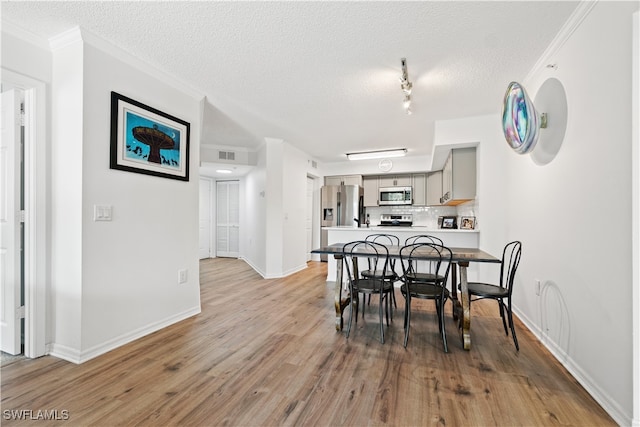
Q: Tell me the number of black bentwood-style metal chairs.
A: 5